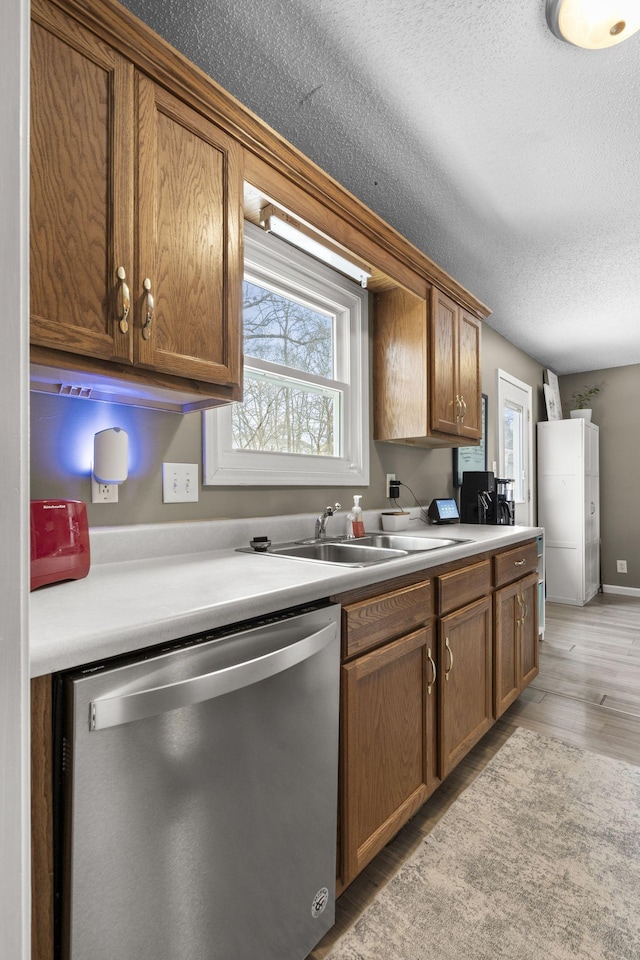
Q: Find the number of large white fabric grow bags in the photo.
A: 0